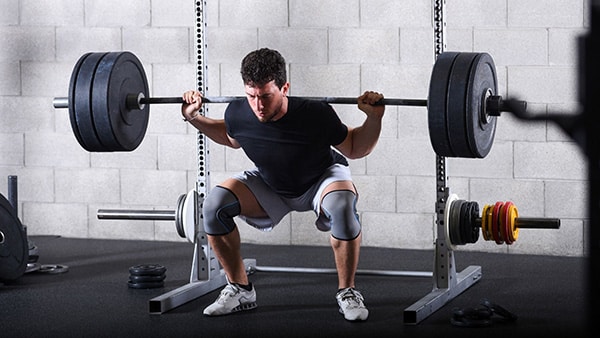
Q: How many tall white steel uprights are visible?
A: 2